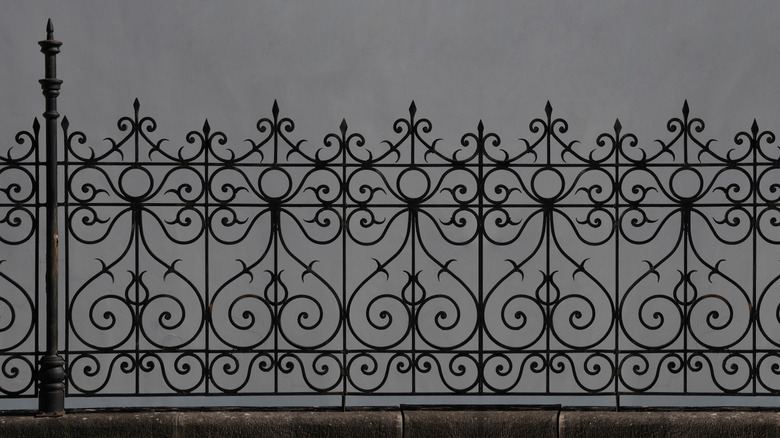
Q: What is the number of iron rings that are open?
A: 5